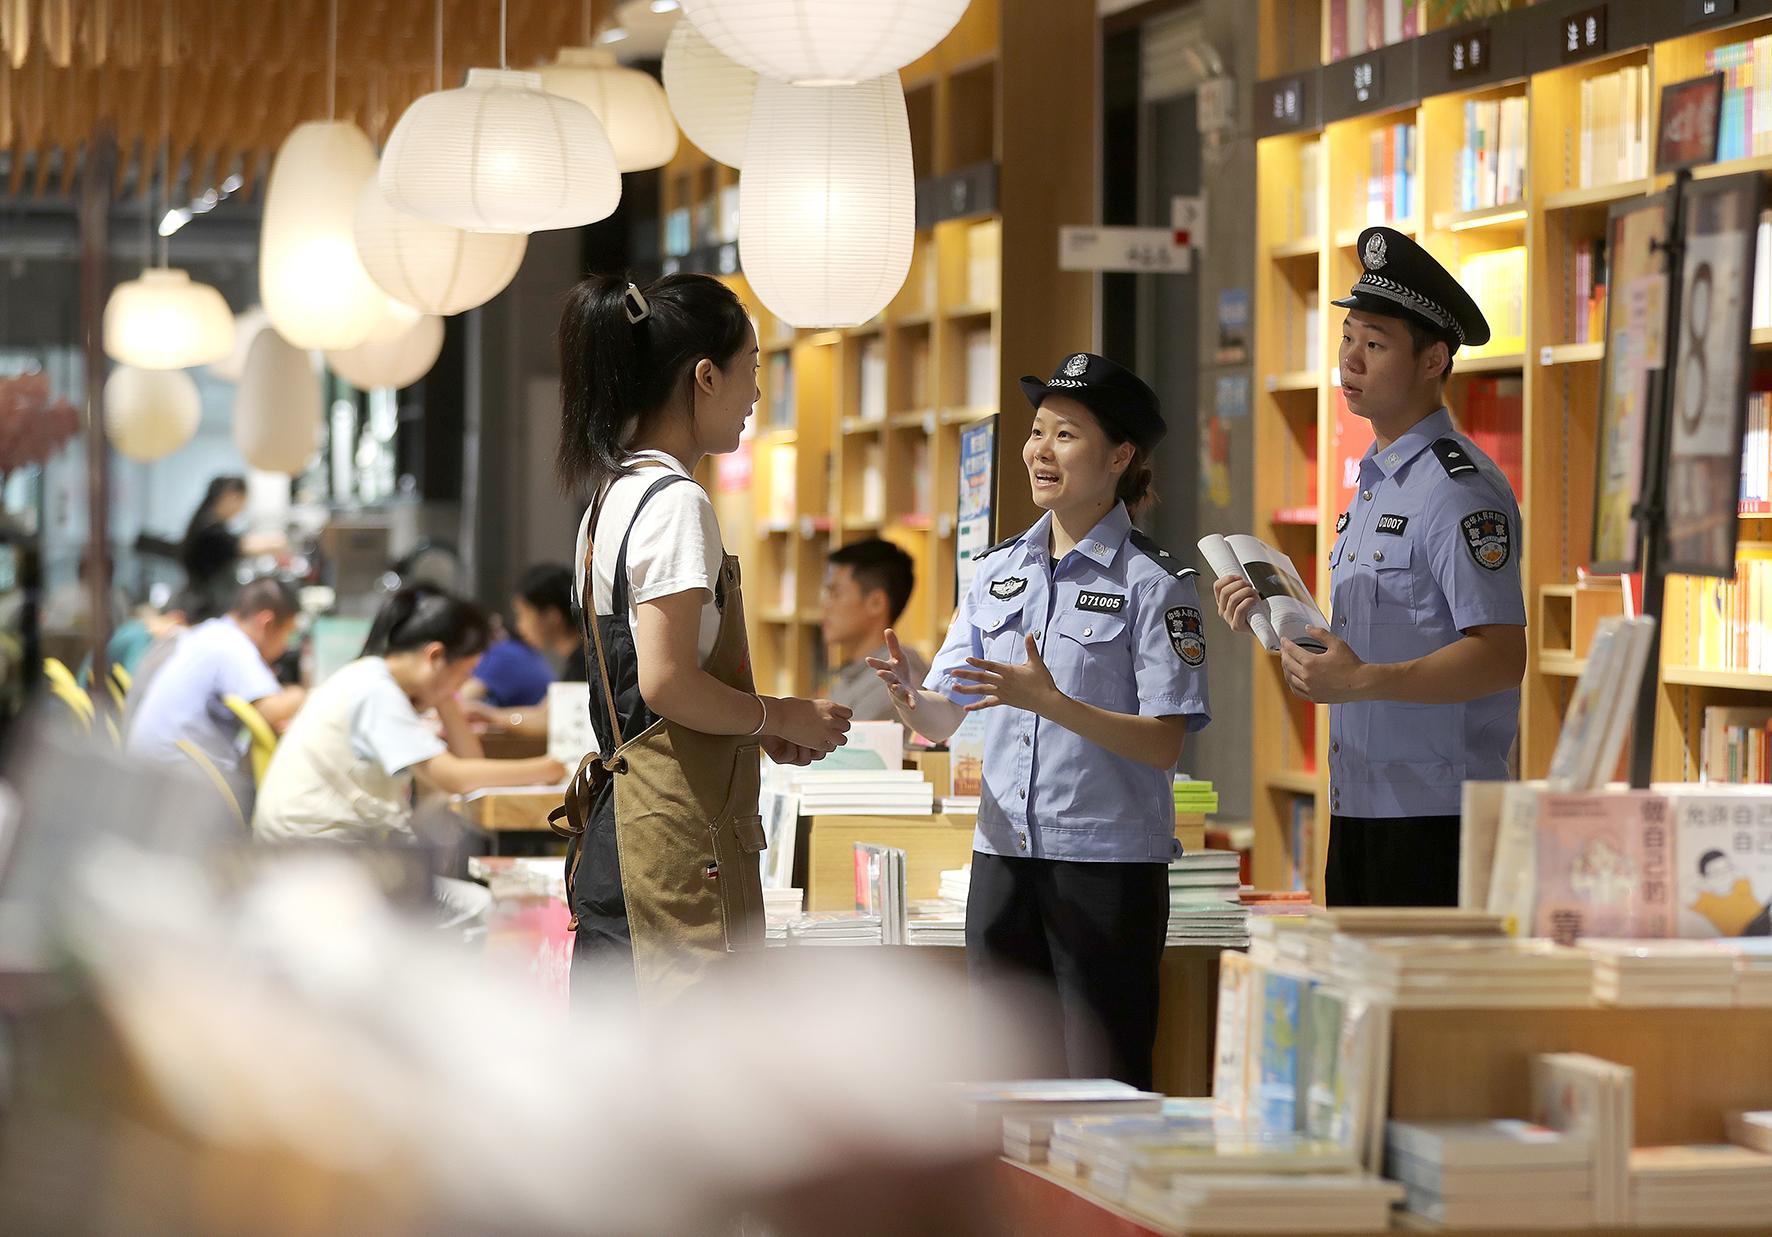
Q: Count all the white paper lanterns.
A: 12